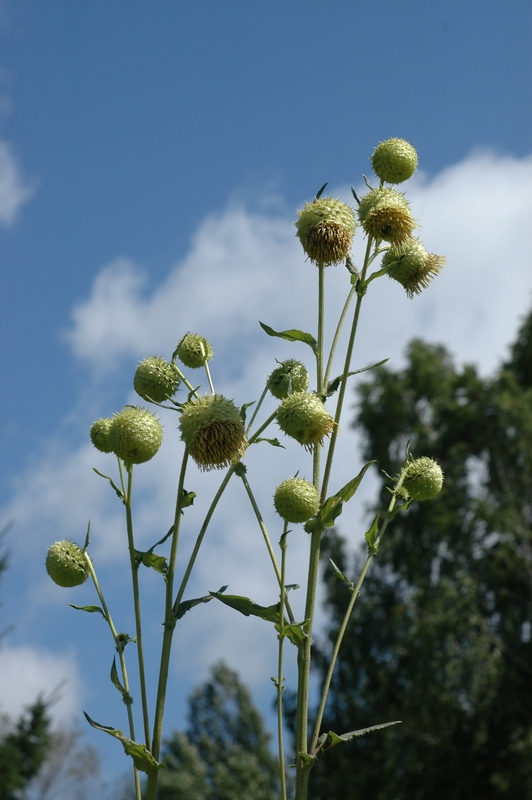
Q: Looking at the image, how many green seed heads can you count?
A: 14